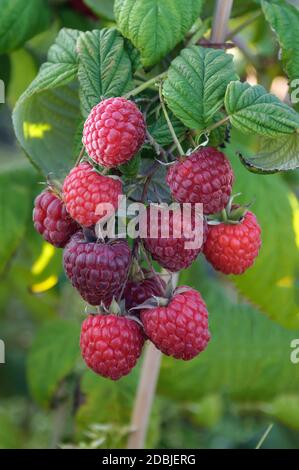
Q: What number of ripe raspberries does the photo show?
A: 10